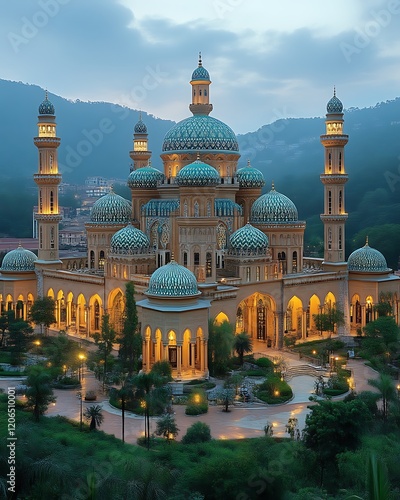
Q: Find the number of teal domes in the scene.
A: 15